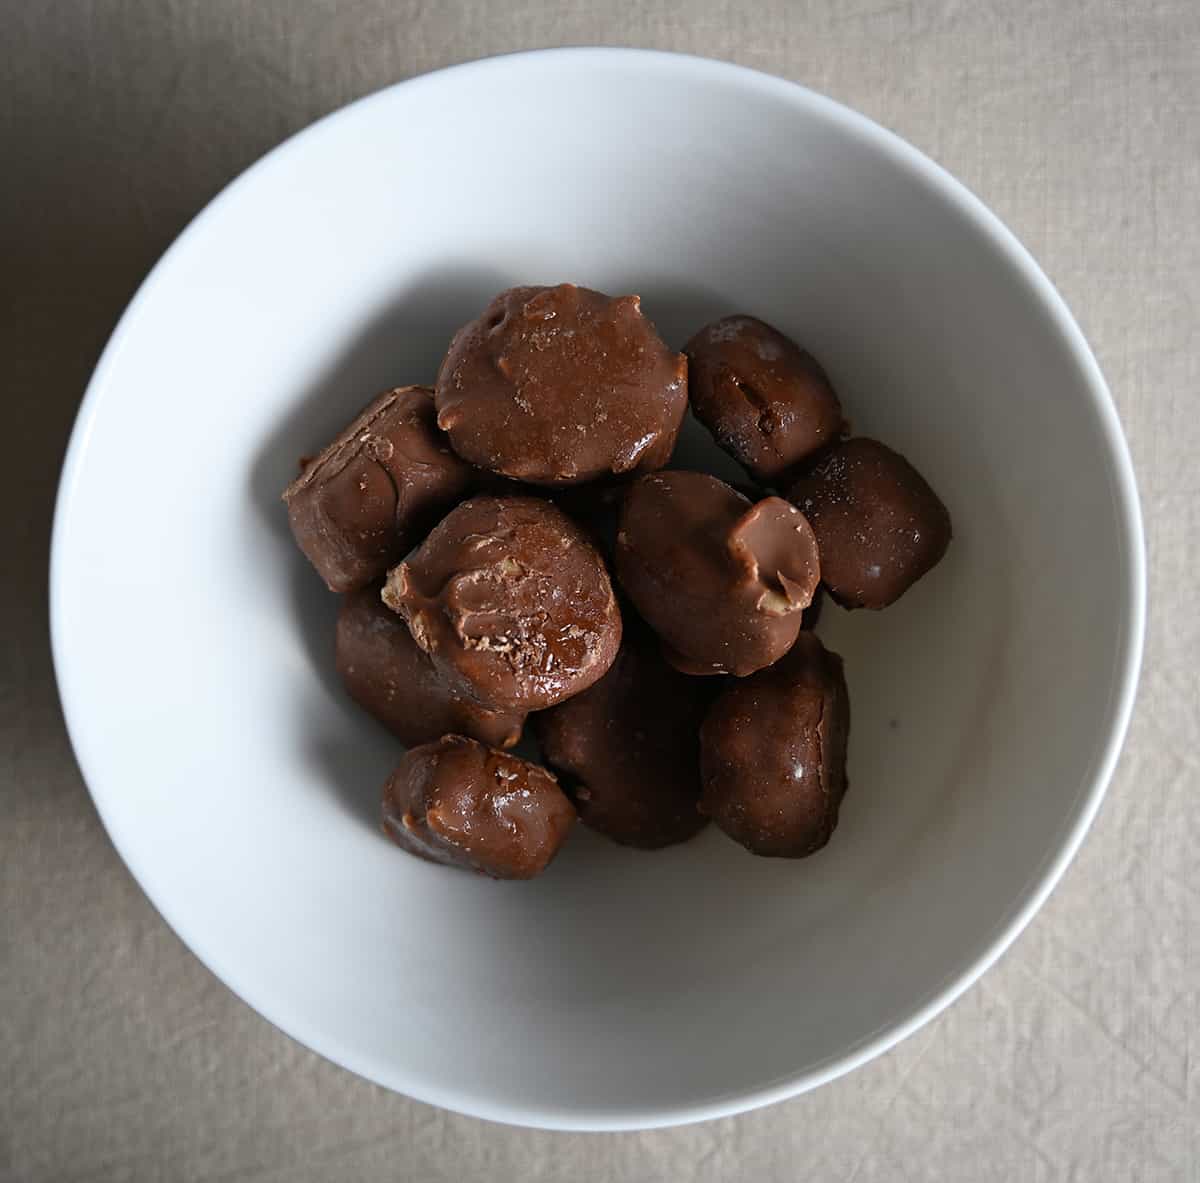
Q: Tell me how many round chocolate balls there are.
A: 10